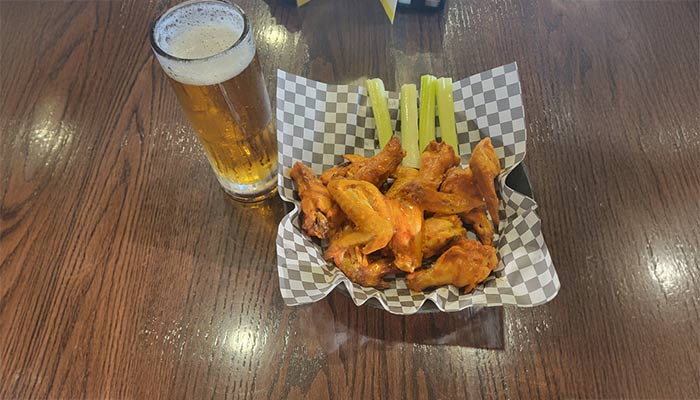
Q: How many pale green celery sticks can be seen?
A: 4